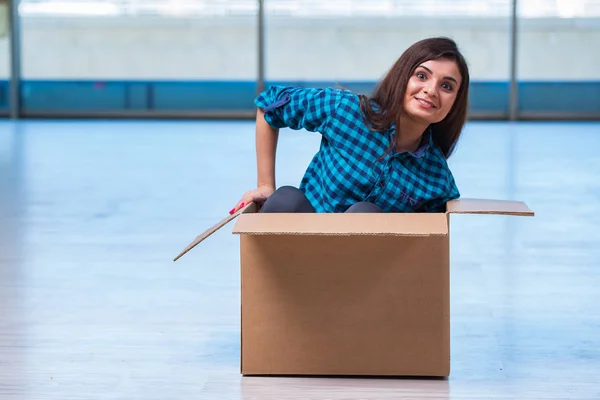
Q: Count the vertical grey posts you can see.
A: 3